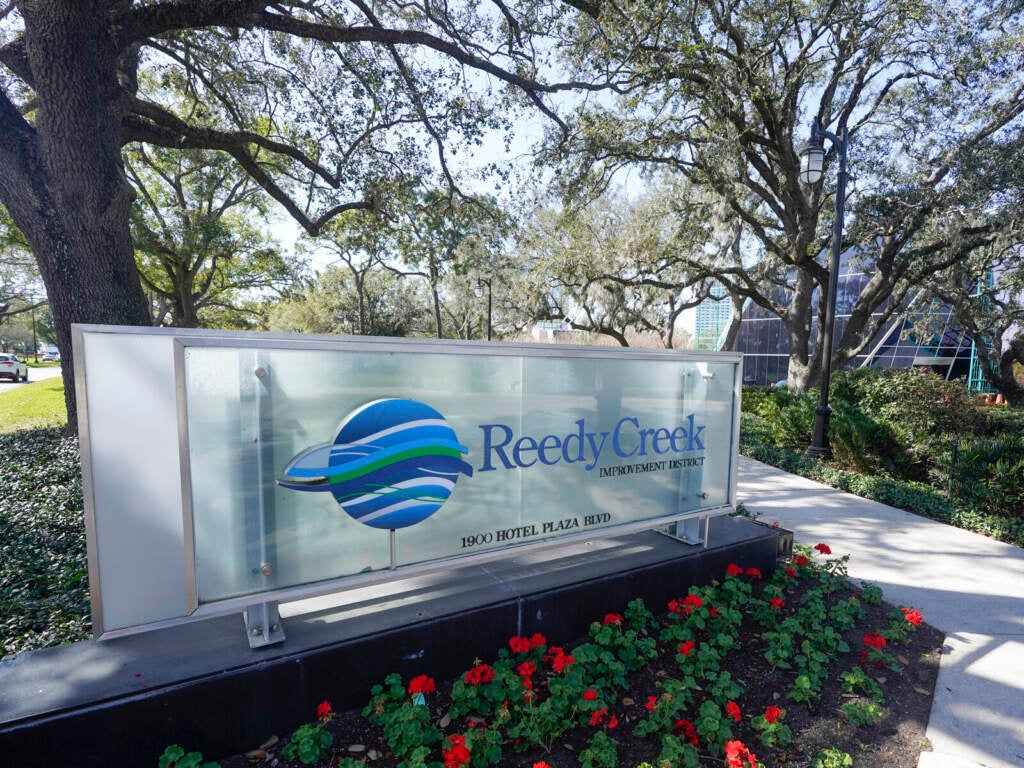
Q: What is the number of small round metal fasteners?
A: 4